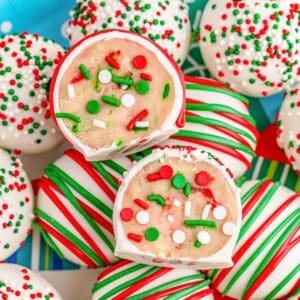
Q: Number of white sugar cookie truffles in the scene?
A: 12